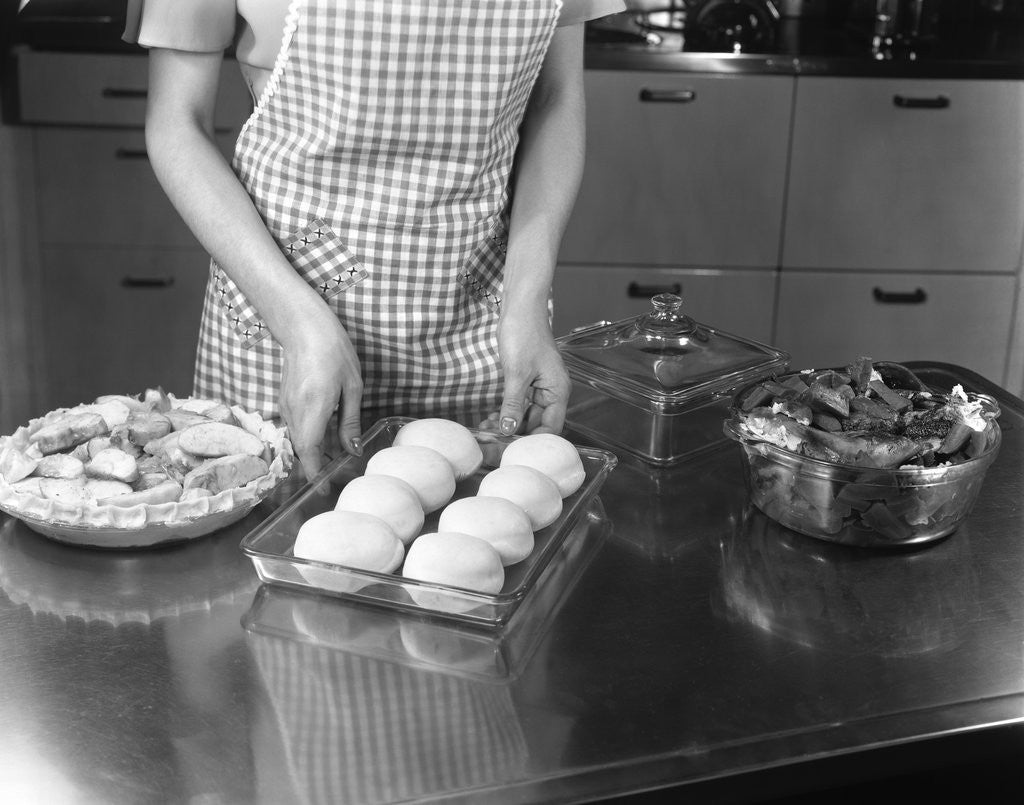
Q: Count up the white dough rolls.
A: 8